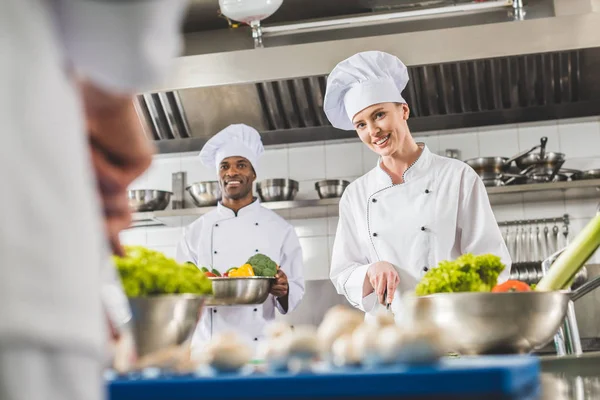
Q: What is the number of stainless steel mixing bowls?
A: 7